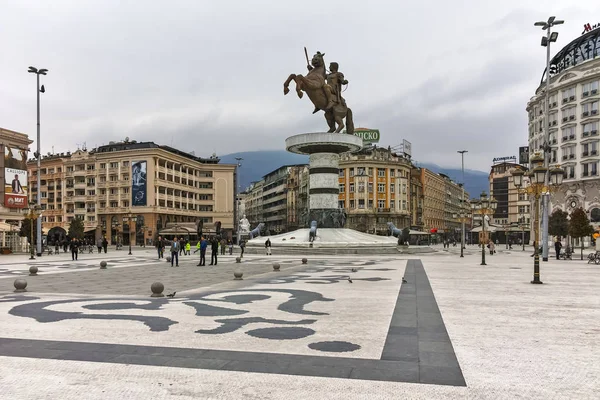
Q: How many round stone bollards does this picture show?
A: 9